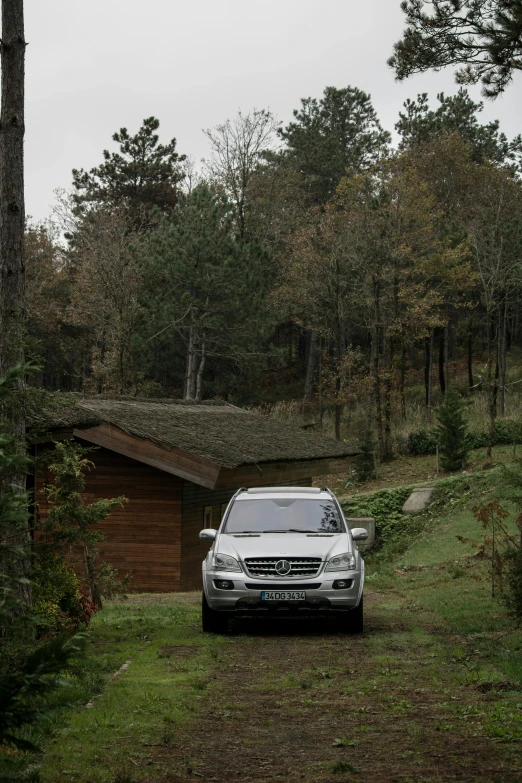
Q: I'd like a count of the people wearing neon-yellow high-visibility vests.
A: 0